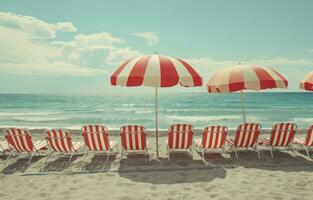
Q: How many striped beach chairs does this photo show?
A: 9